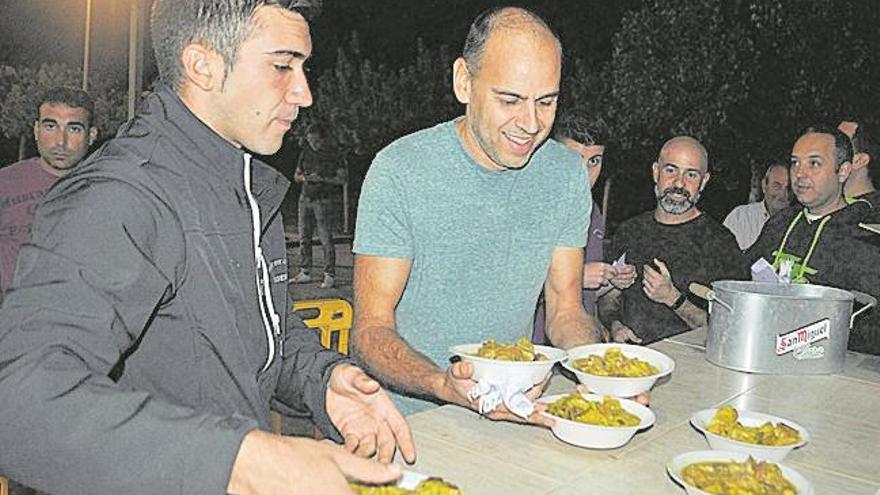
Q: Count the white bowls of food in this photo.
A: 6